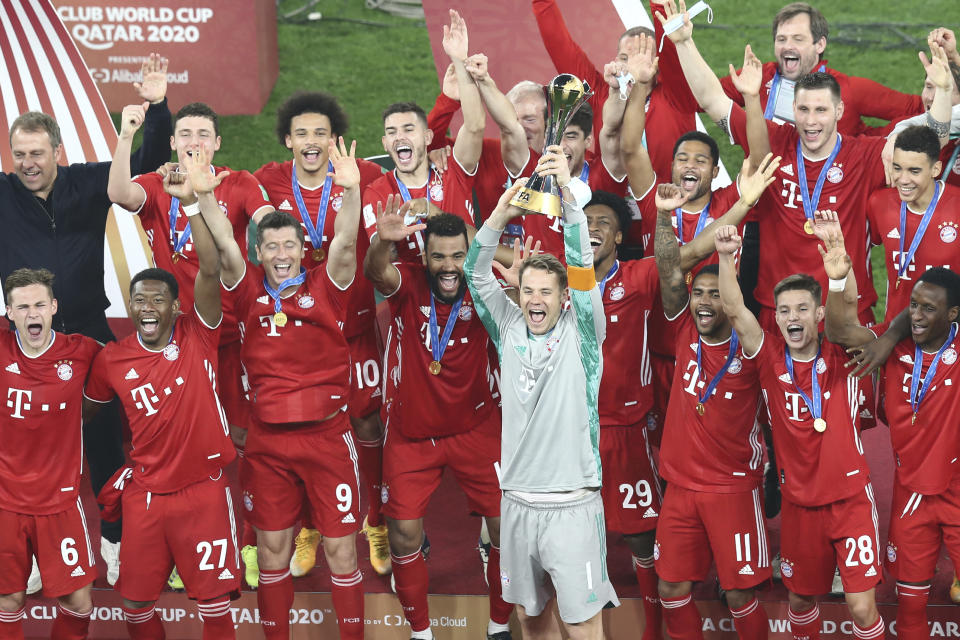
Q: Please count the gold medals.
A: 10